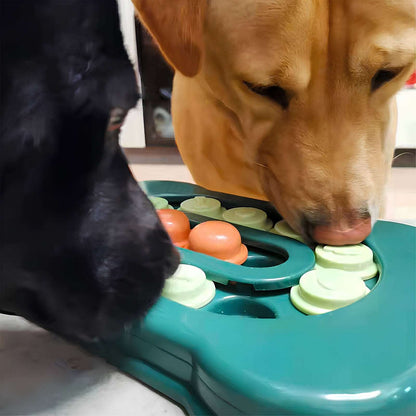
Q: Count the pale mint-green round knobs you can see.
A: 7